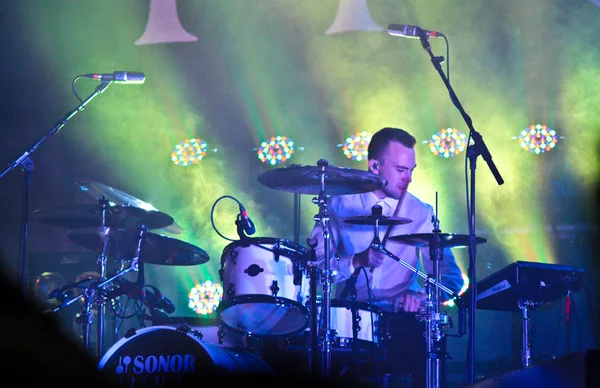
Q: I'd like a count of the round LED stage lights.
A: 6